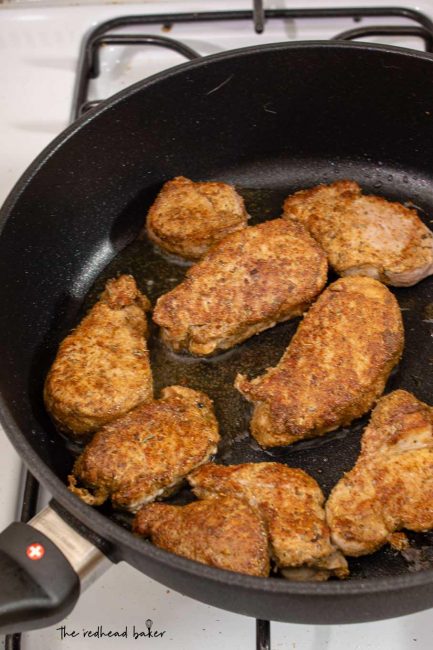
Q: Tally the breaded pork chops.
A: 9